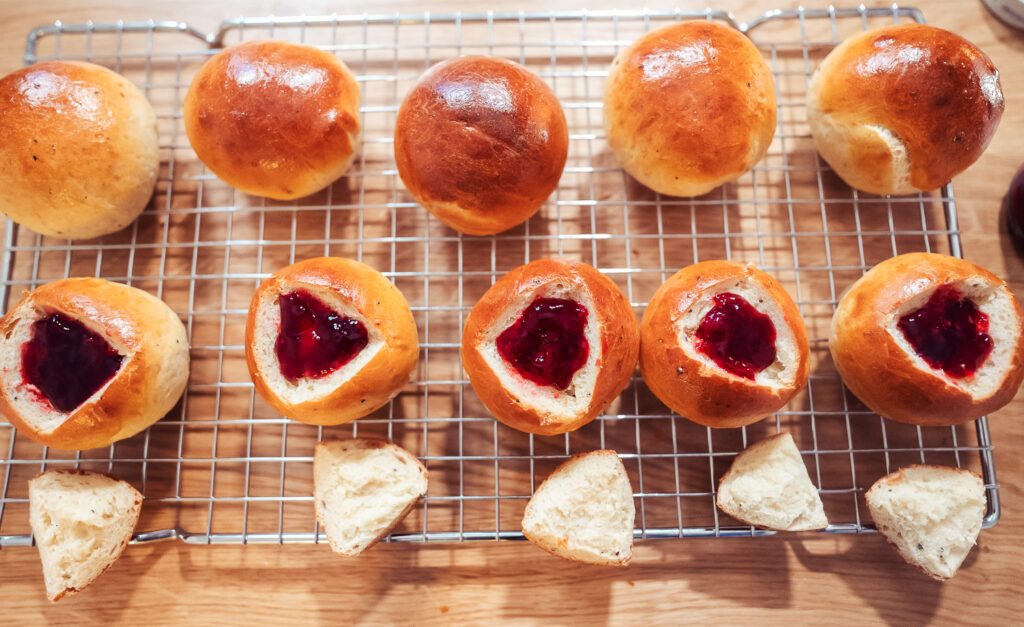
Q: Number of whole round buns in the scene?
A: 5